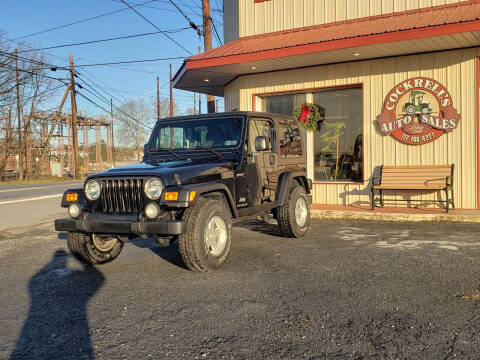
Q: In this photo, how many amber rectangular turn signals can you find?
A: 2